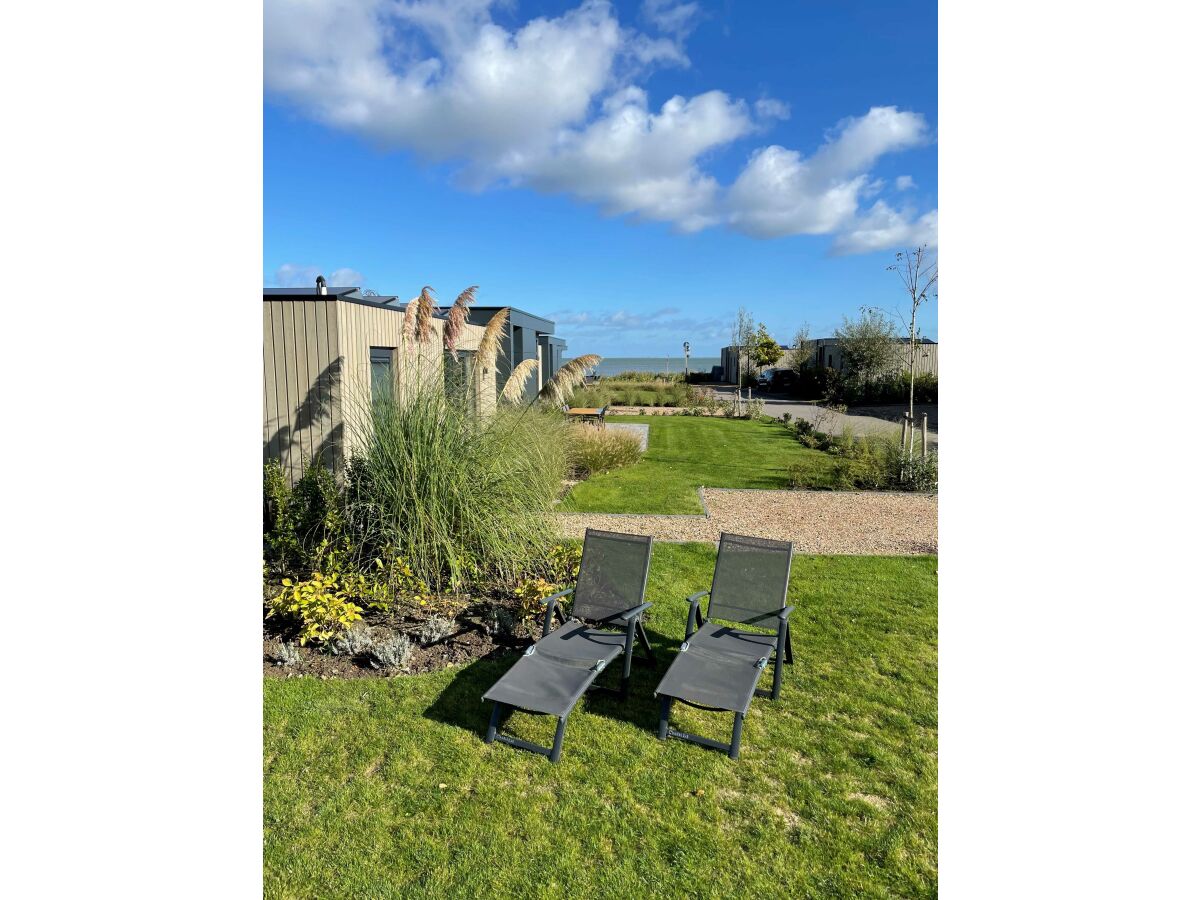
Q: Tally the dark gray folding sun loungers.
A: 2